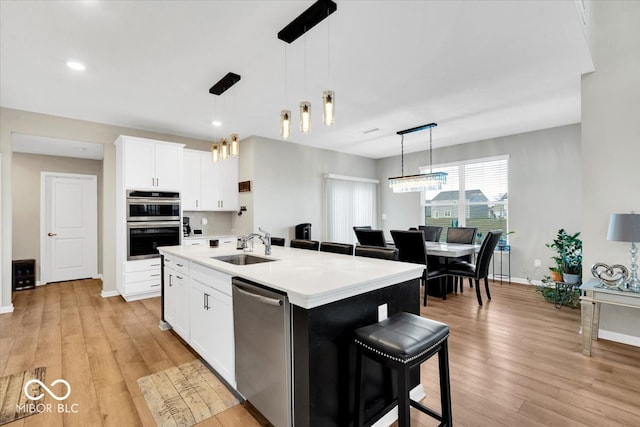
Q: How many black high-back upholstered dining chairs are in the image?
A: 6